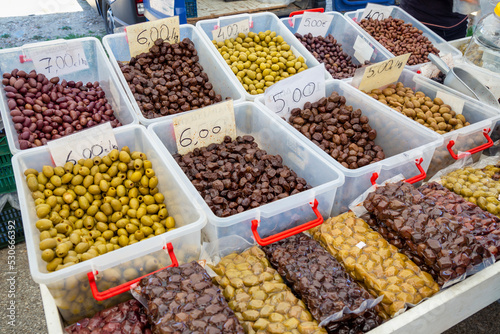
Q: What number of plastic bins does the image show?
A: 9